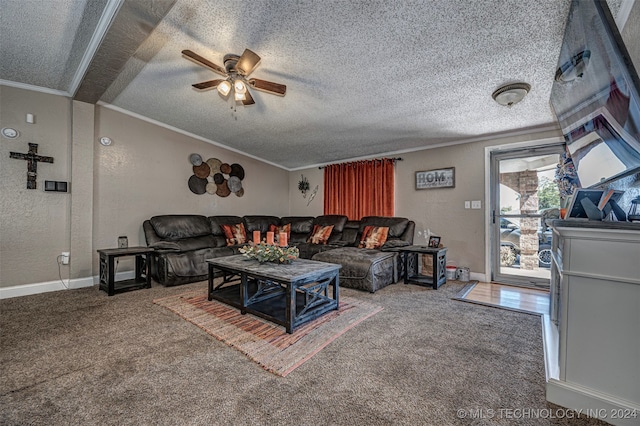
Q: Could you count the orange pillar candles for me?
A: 3